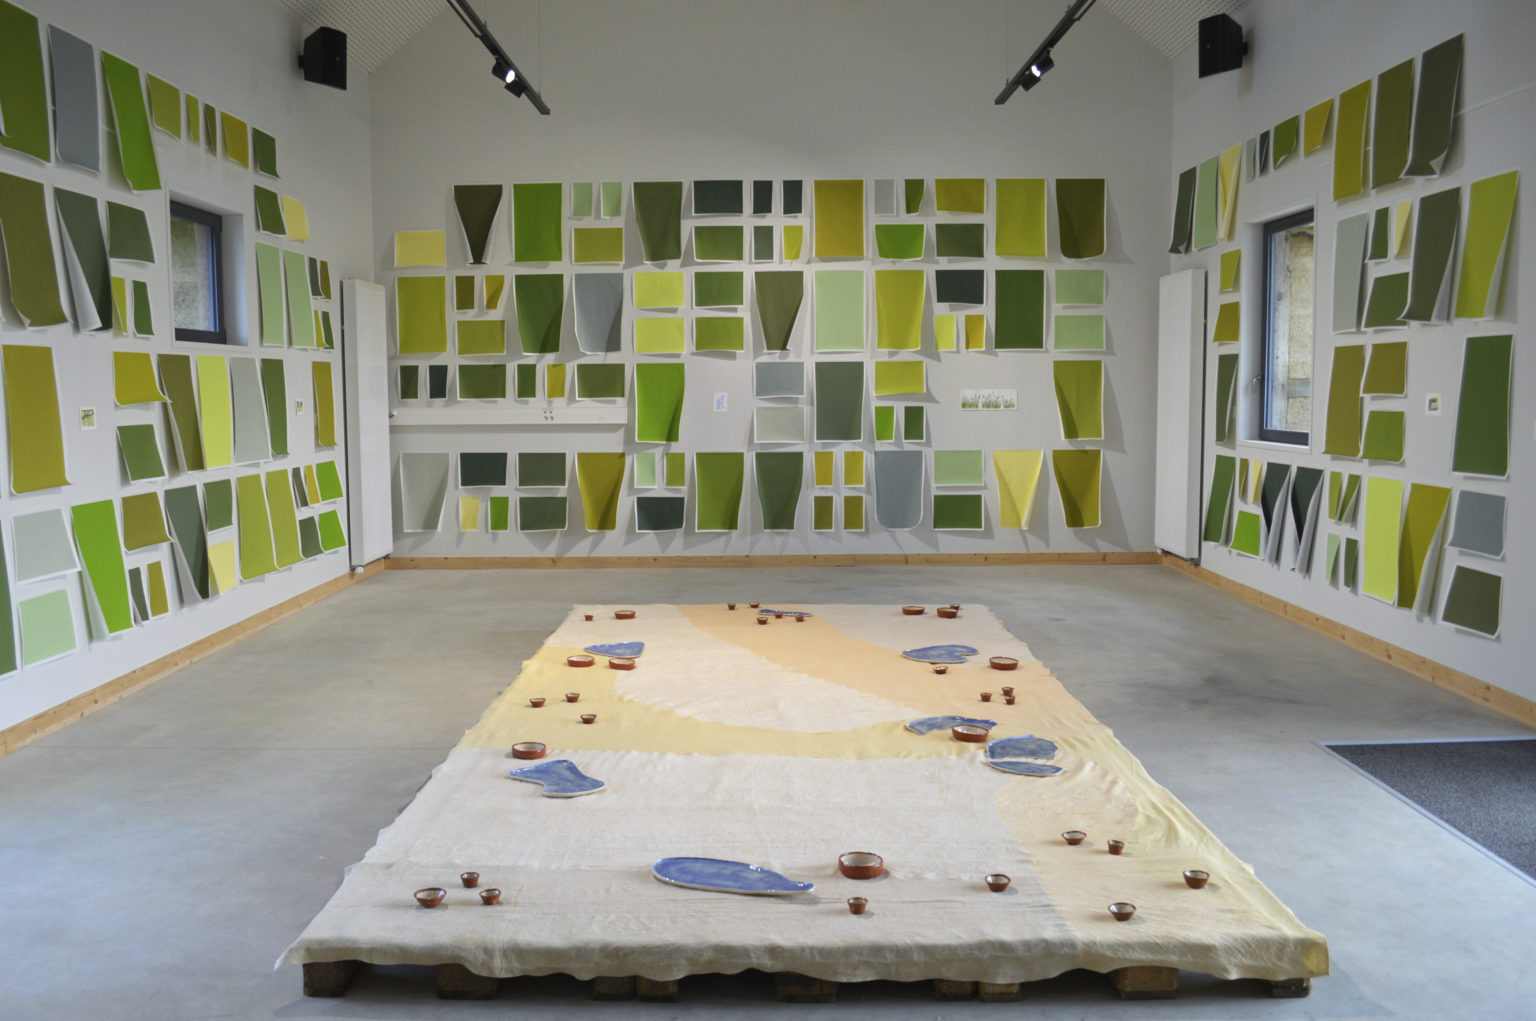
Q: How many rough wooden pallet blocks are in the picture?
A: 9